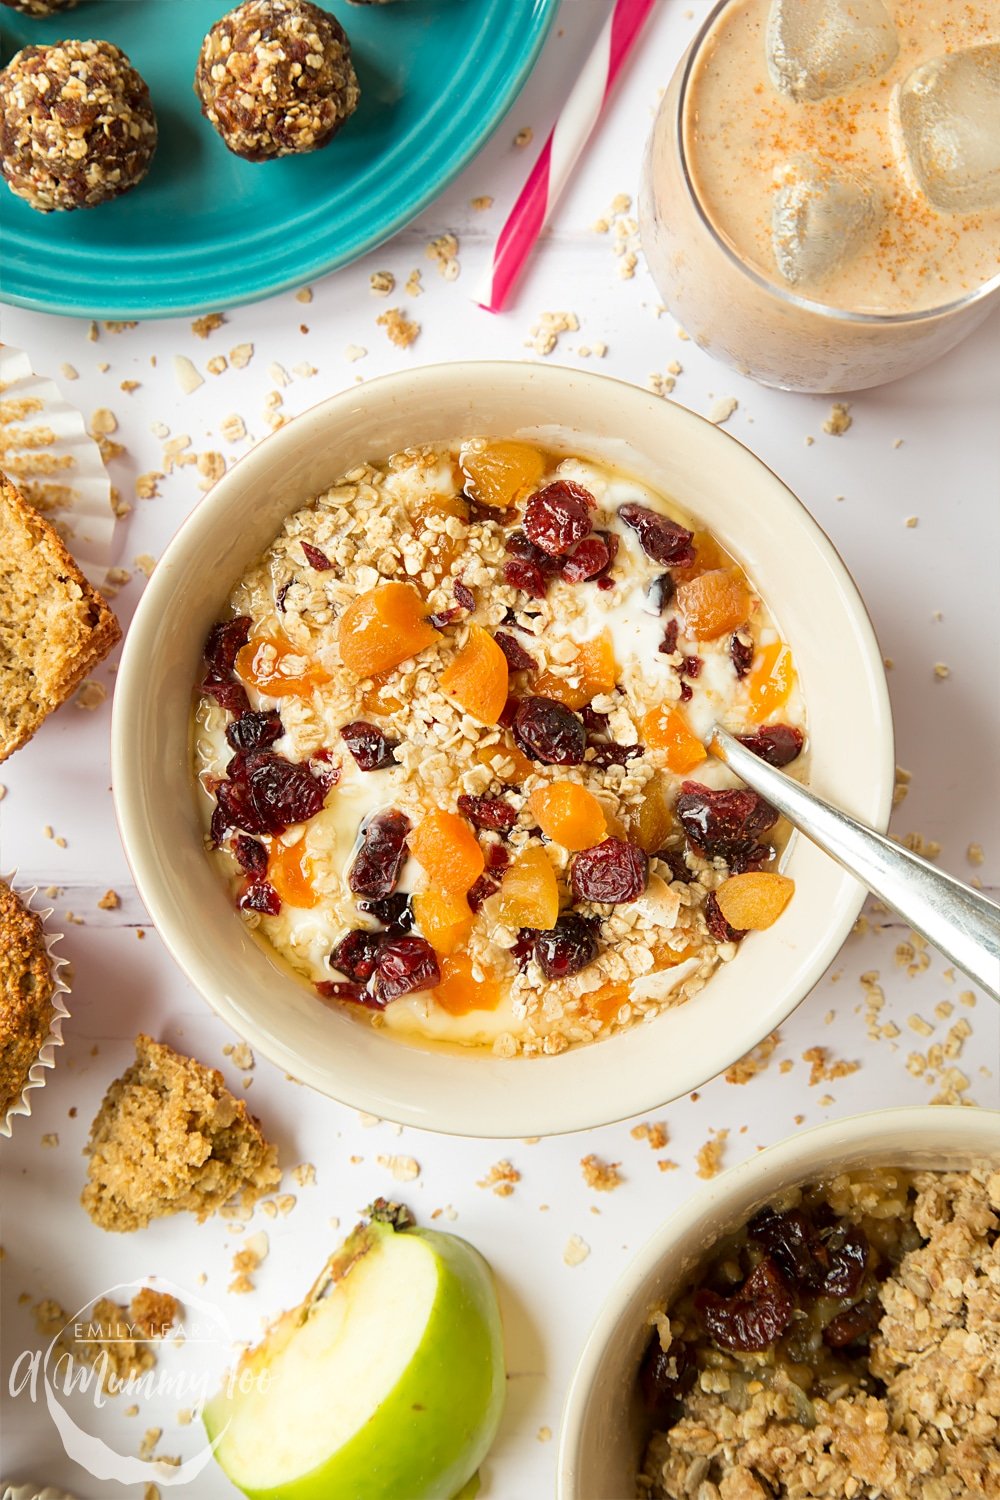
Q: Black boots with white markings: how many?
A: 0